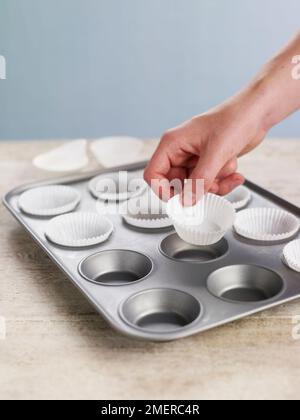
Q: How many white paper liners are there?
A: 8